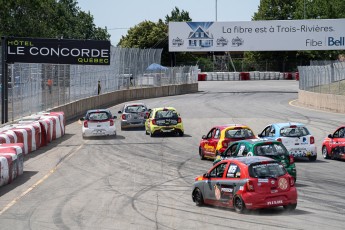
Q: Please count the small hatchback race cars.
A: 8